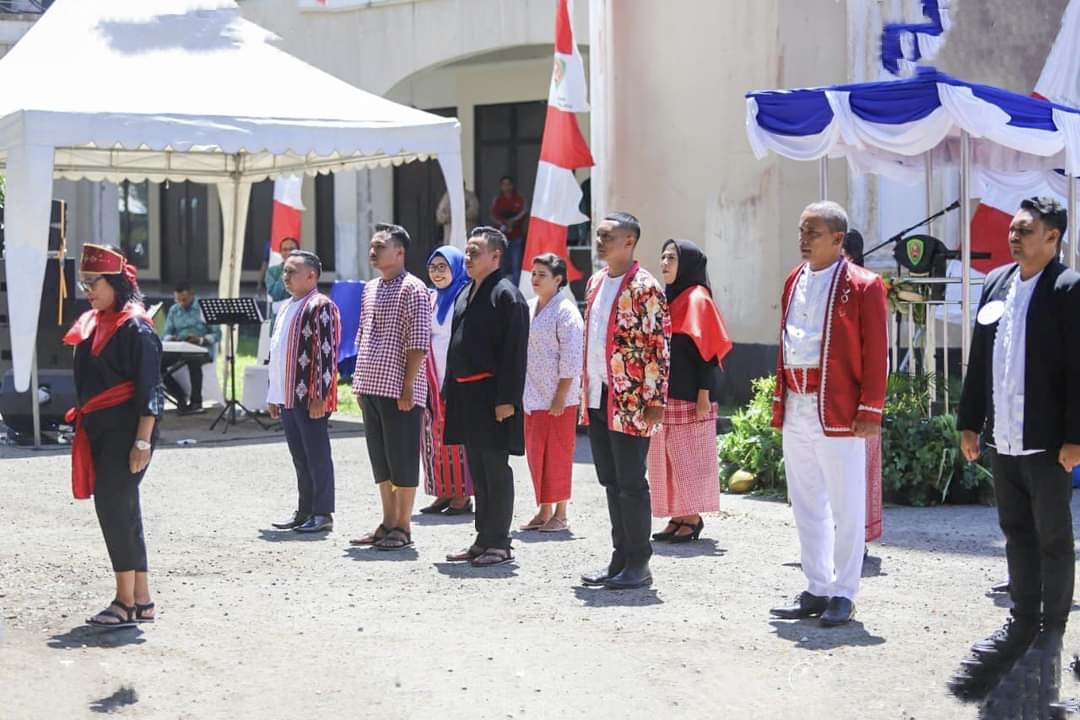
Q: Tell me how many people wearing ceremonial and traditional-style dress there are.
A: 11